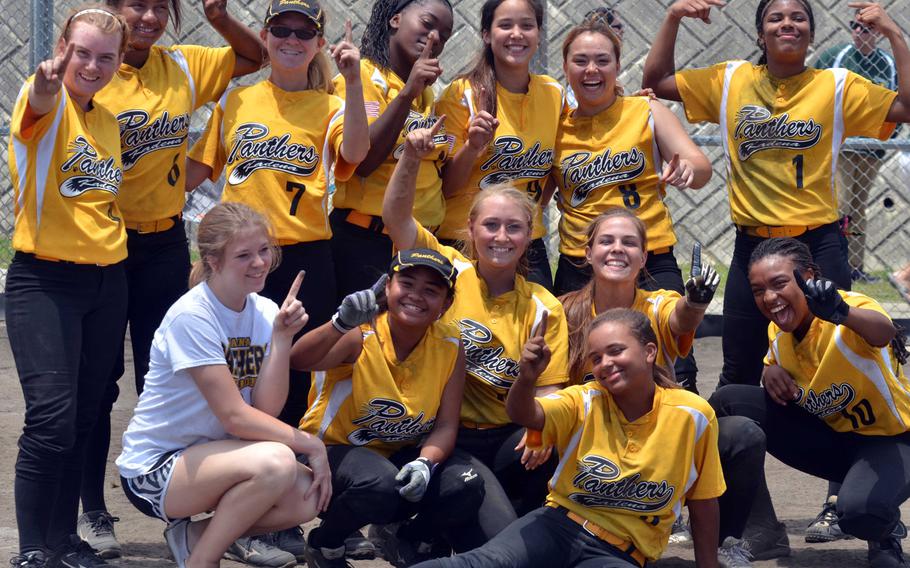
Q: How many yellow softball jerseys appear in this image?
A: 12